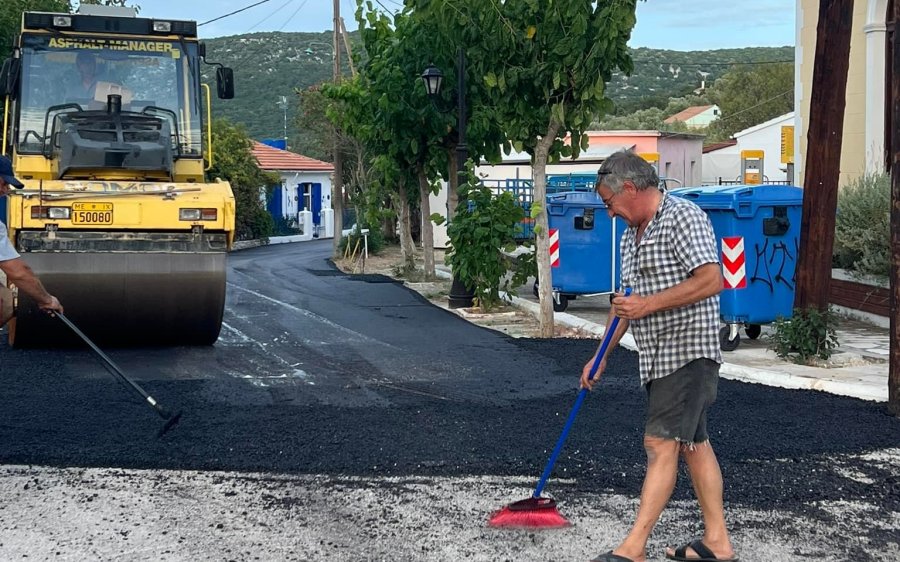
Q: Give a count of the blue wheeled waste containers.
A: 2